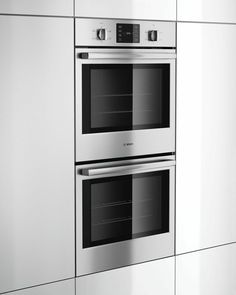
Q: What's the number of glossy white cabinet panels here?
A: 8